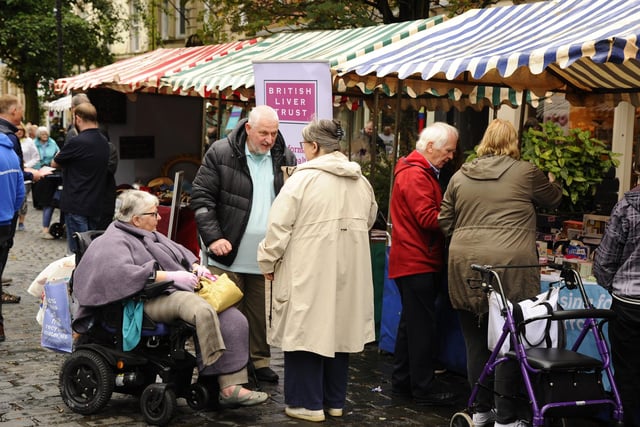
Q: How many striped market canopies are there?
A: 3